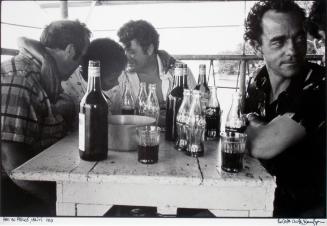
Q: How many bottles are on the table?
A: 11